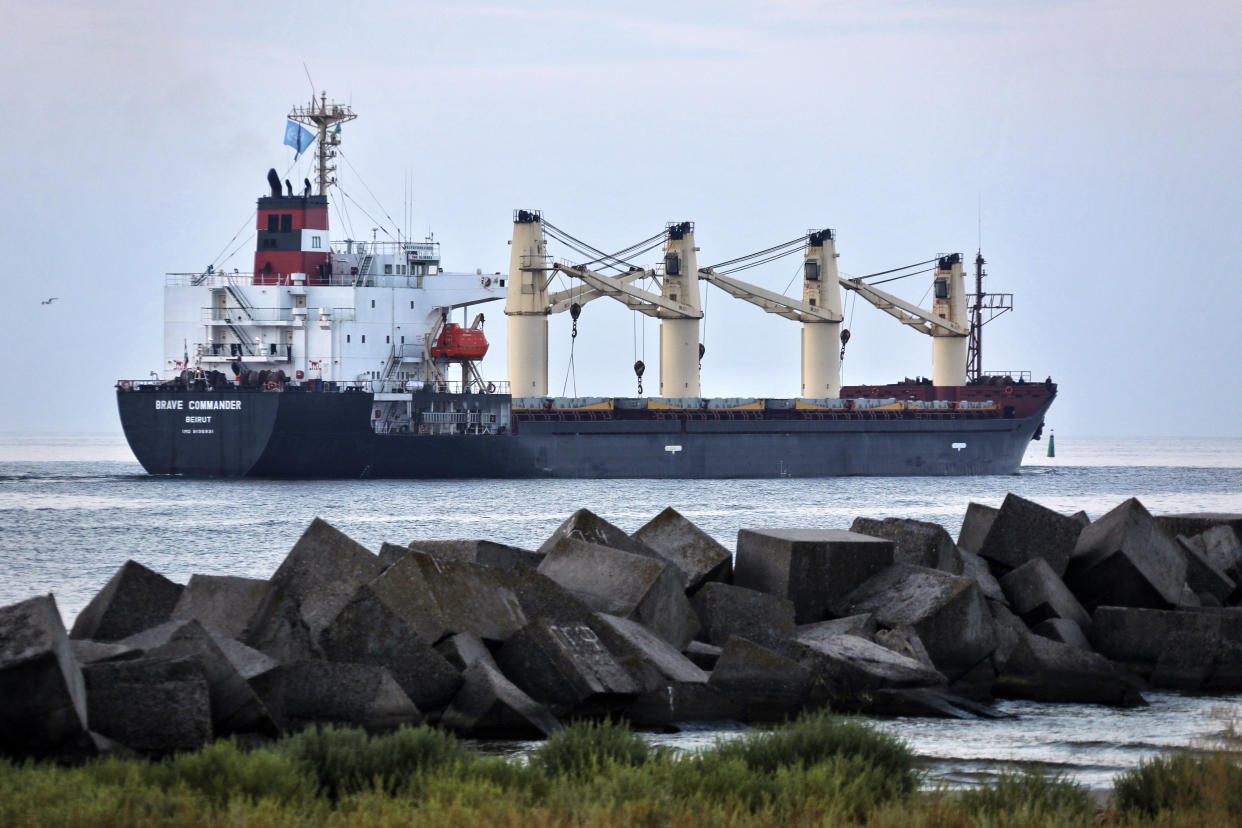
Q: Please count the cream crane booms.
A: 4